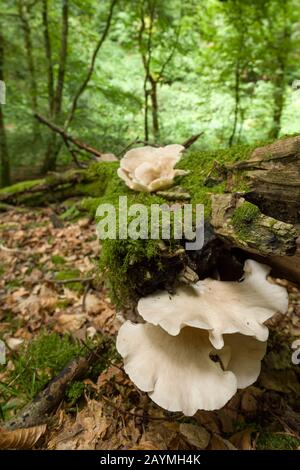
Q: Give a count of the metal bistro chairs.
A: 0